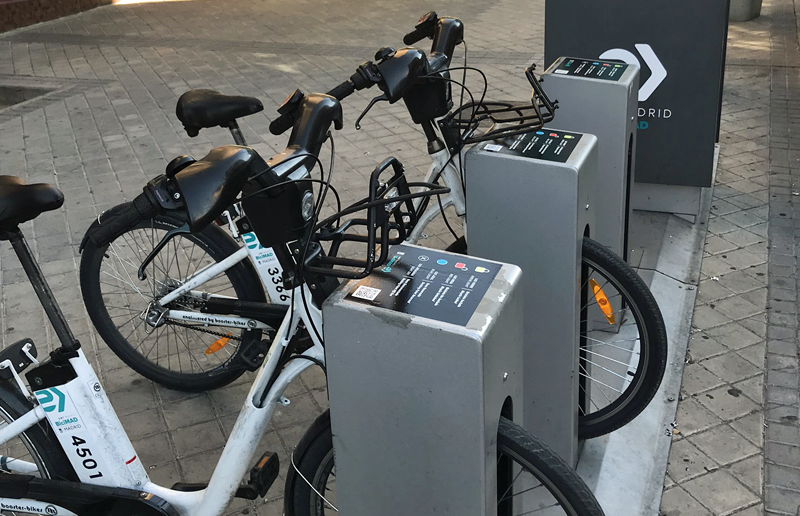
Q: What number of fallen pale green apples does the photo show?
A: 0